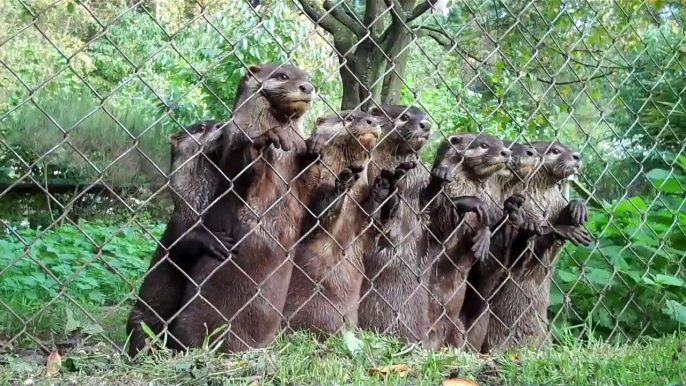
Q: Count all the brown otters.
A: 7